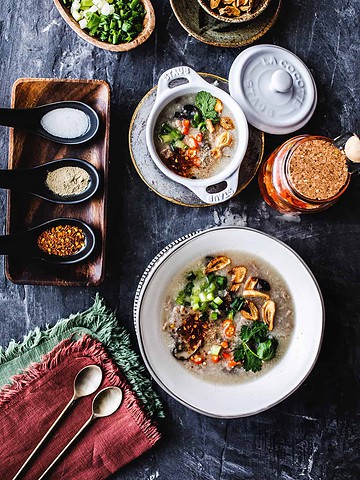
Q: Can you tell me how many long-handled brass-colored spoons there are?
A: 2